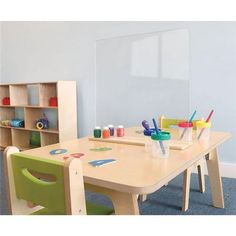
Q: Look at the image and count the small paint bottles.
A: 4